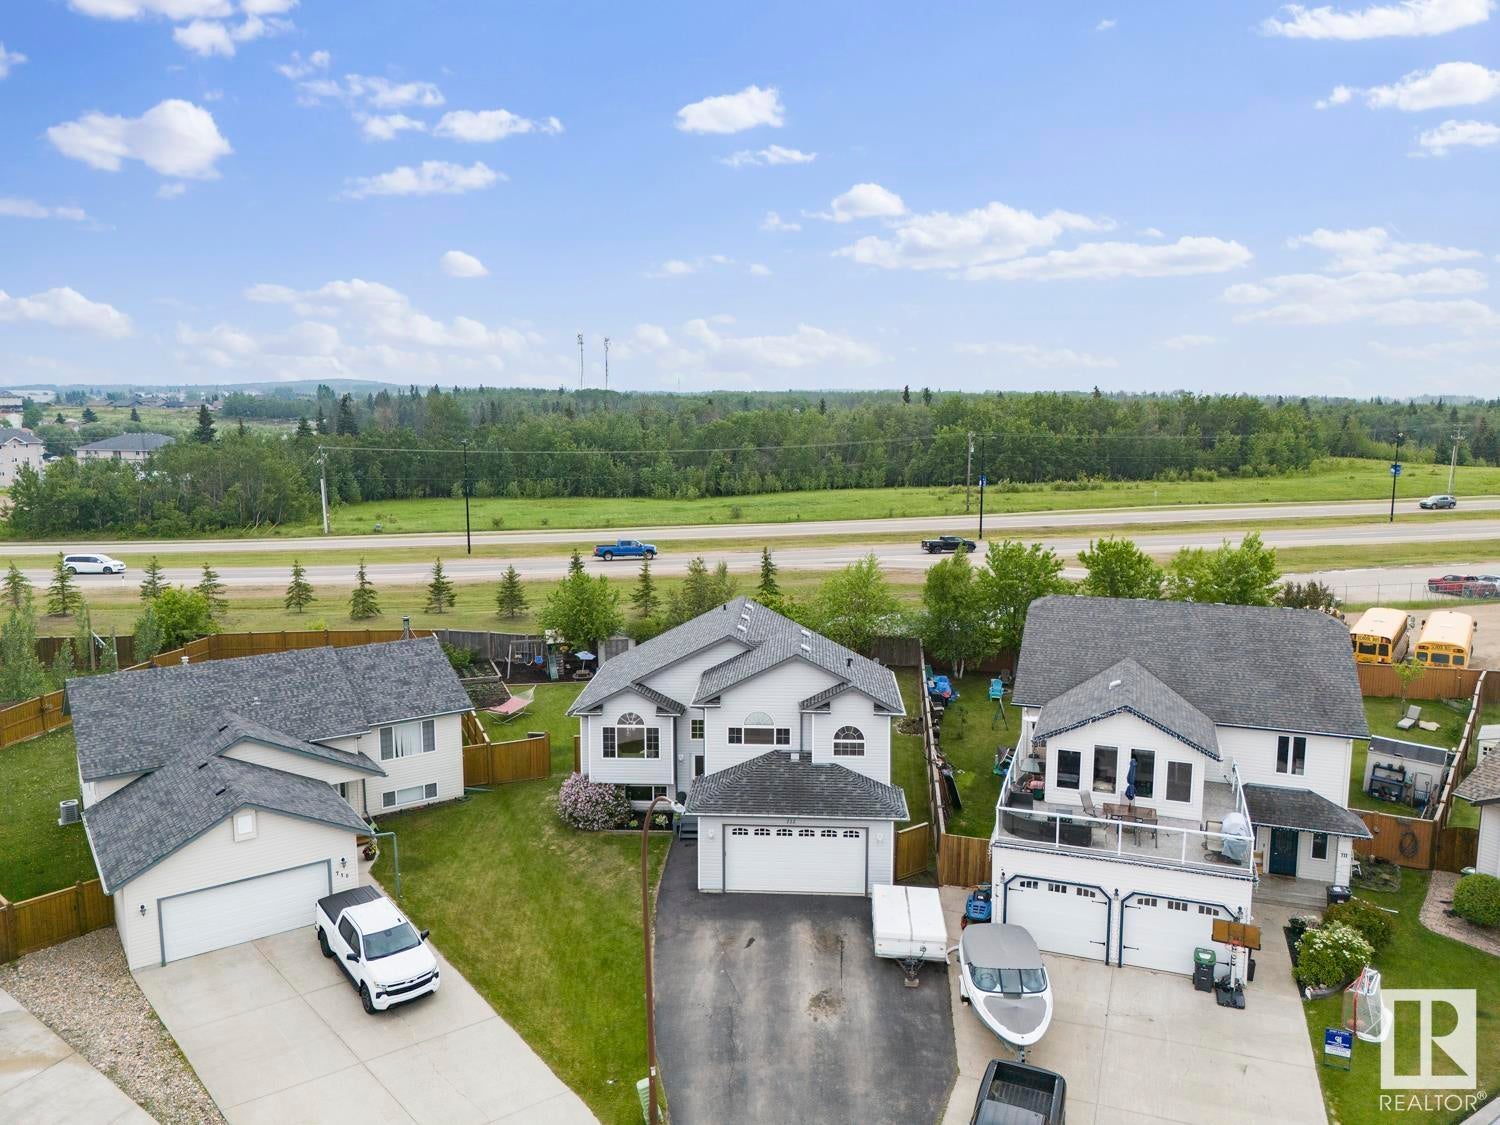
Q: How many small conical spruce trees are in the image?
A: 11